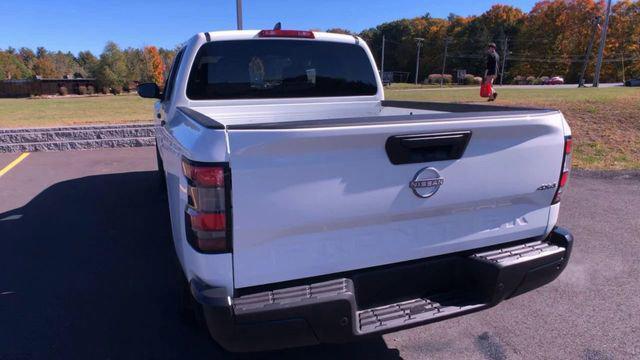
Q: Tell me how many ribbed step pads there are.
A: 3